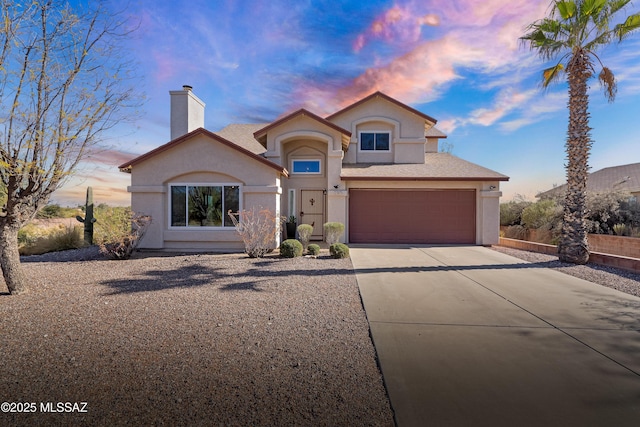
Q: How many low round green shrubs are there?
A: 3